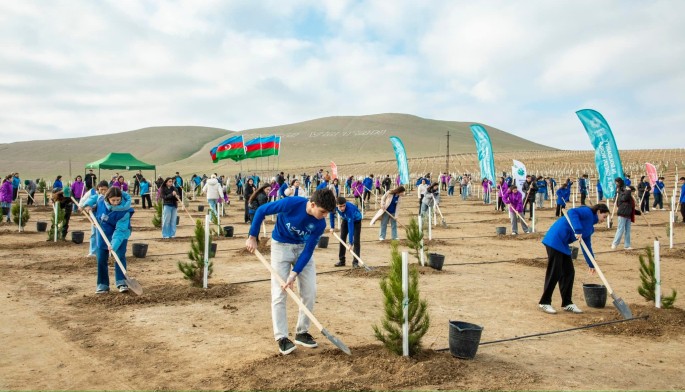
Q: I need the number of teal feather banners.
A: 3